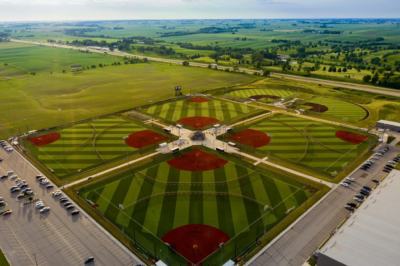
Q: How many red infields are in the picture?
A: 8